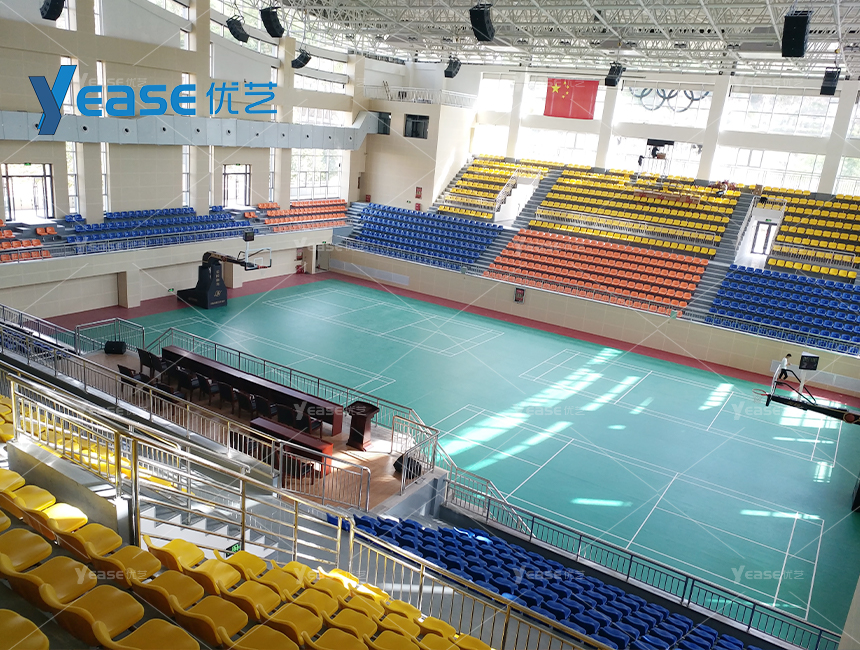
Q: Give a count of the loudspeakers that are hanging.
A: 9